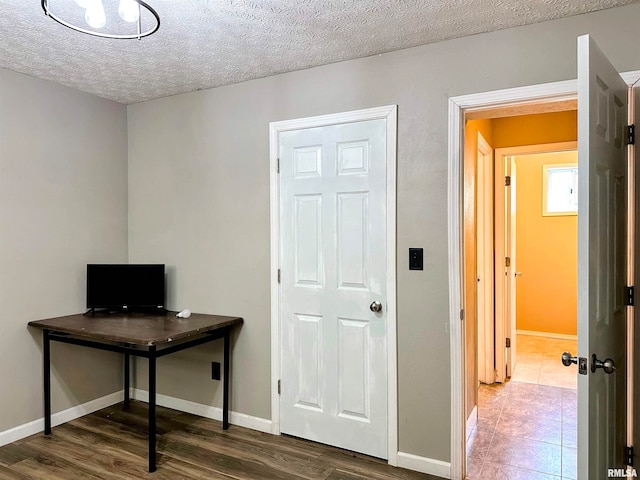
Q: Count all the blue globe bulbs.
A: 0